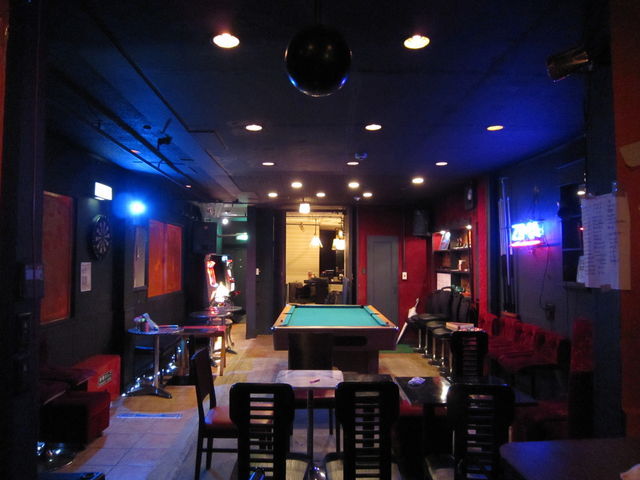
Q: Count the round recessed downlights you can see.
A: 14